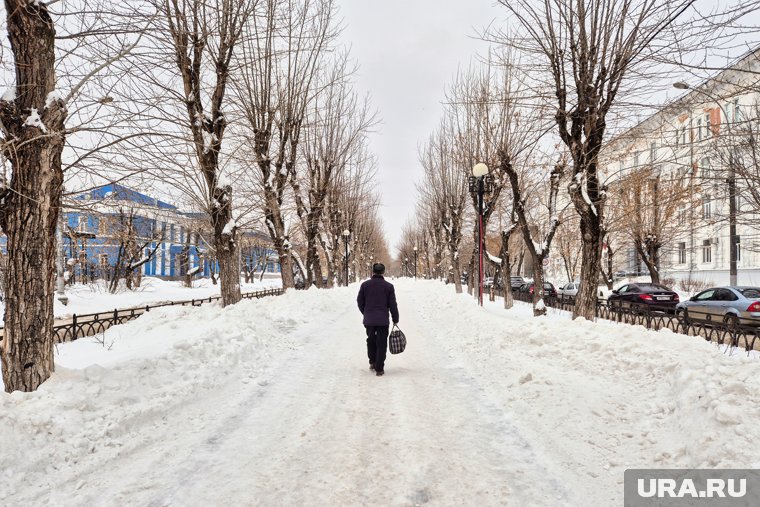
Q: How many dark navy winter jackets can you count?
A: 1